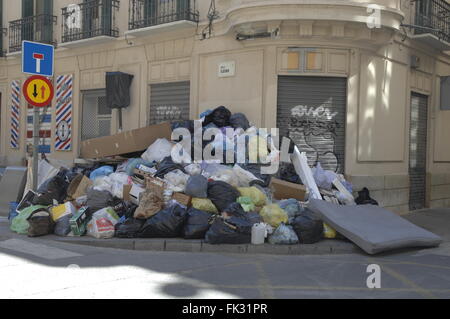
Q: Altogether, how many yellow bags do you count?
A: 5